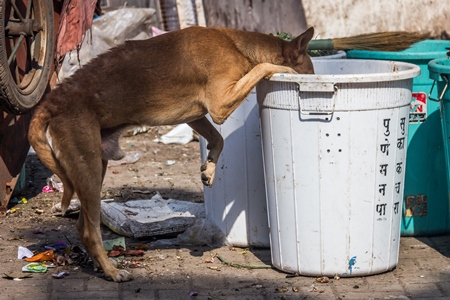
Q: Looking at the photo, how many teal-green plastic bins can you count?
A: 2